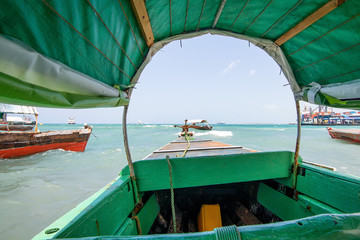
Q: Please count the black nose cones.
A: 0